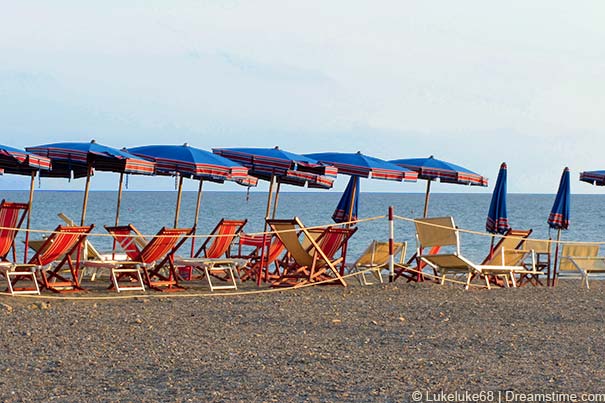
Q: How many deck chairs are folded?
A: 0